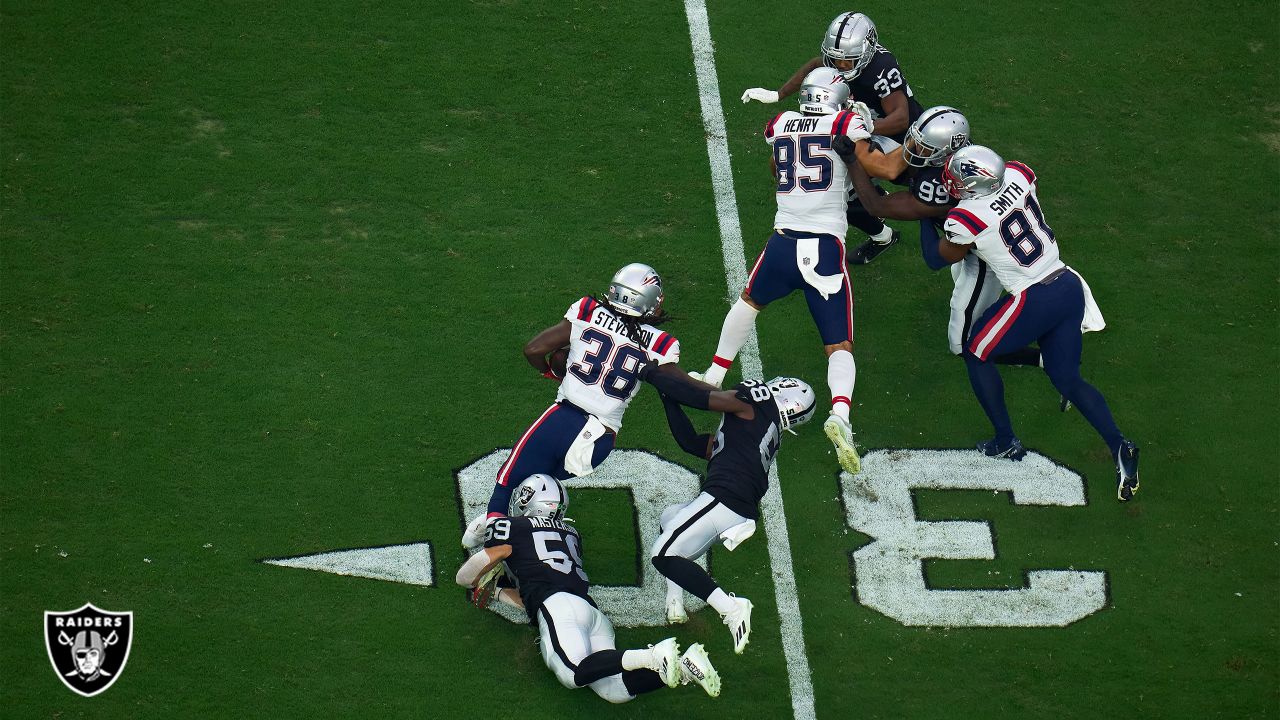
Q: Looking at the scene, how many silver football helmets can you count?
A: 7